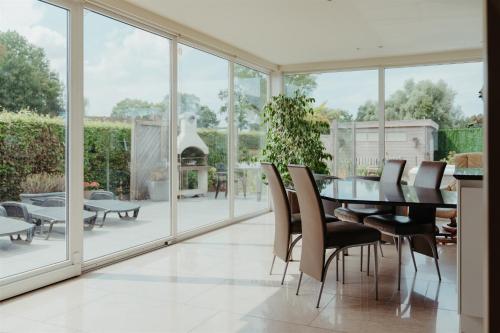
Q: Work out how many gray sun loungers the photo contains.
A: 3